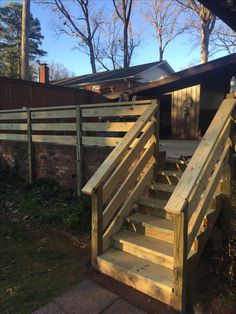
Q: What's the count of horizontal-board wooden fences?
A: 1